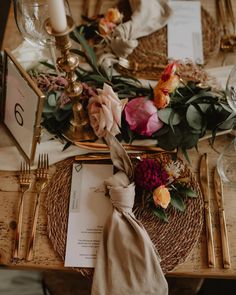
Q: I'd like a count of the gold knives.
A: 2